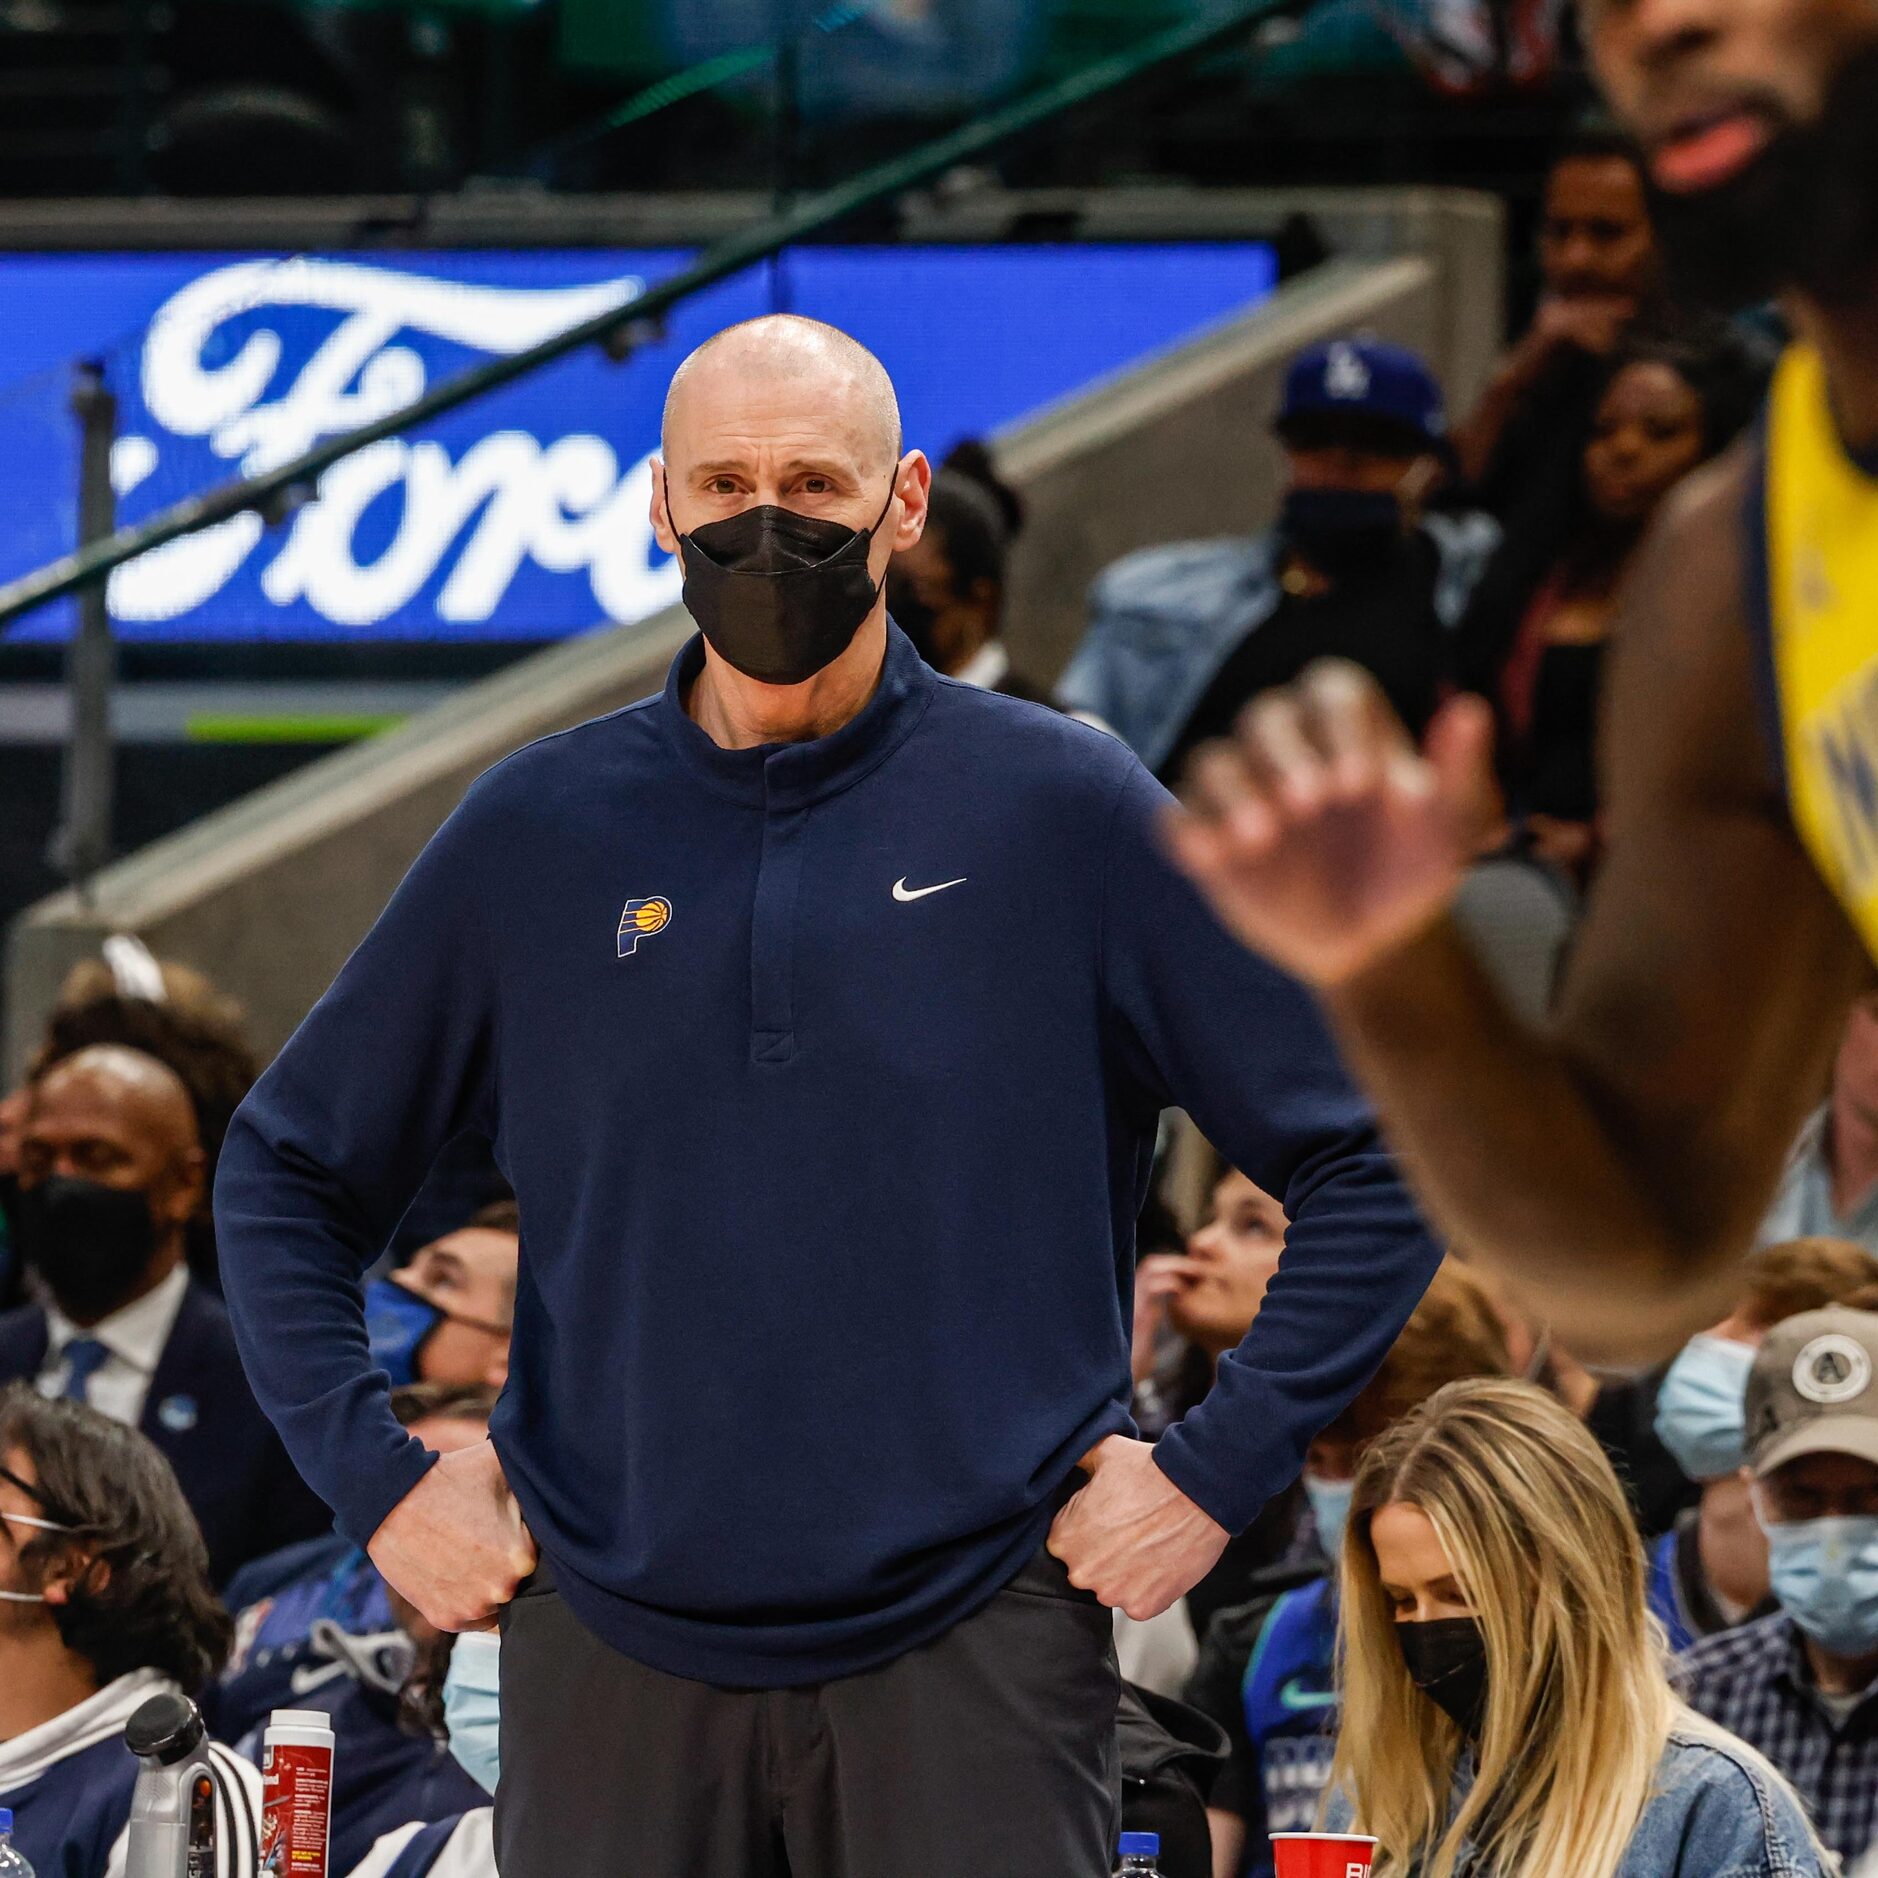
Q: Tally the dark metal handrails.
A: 1